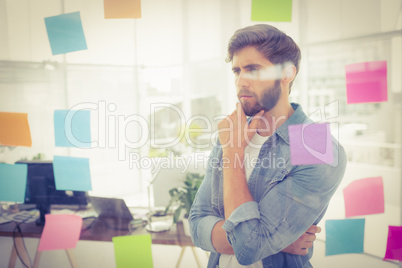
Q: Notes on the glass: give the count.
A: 14